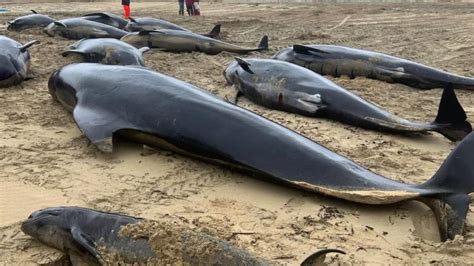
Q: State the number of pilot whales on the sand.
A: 11